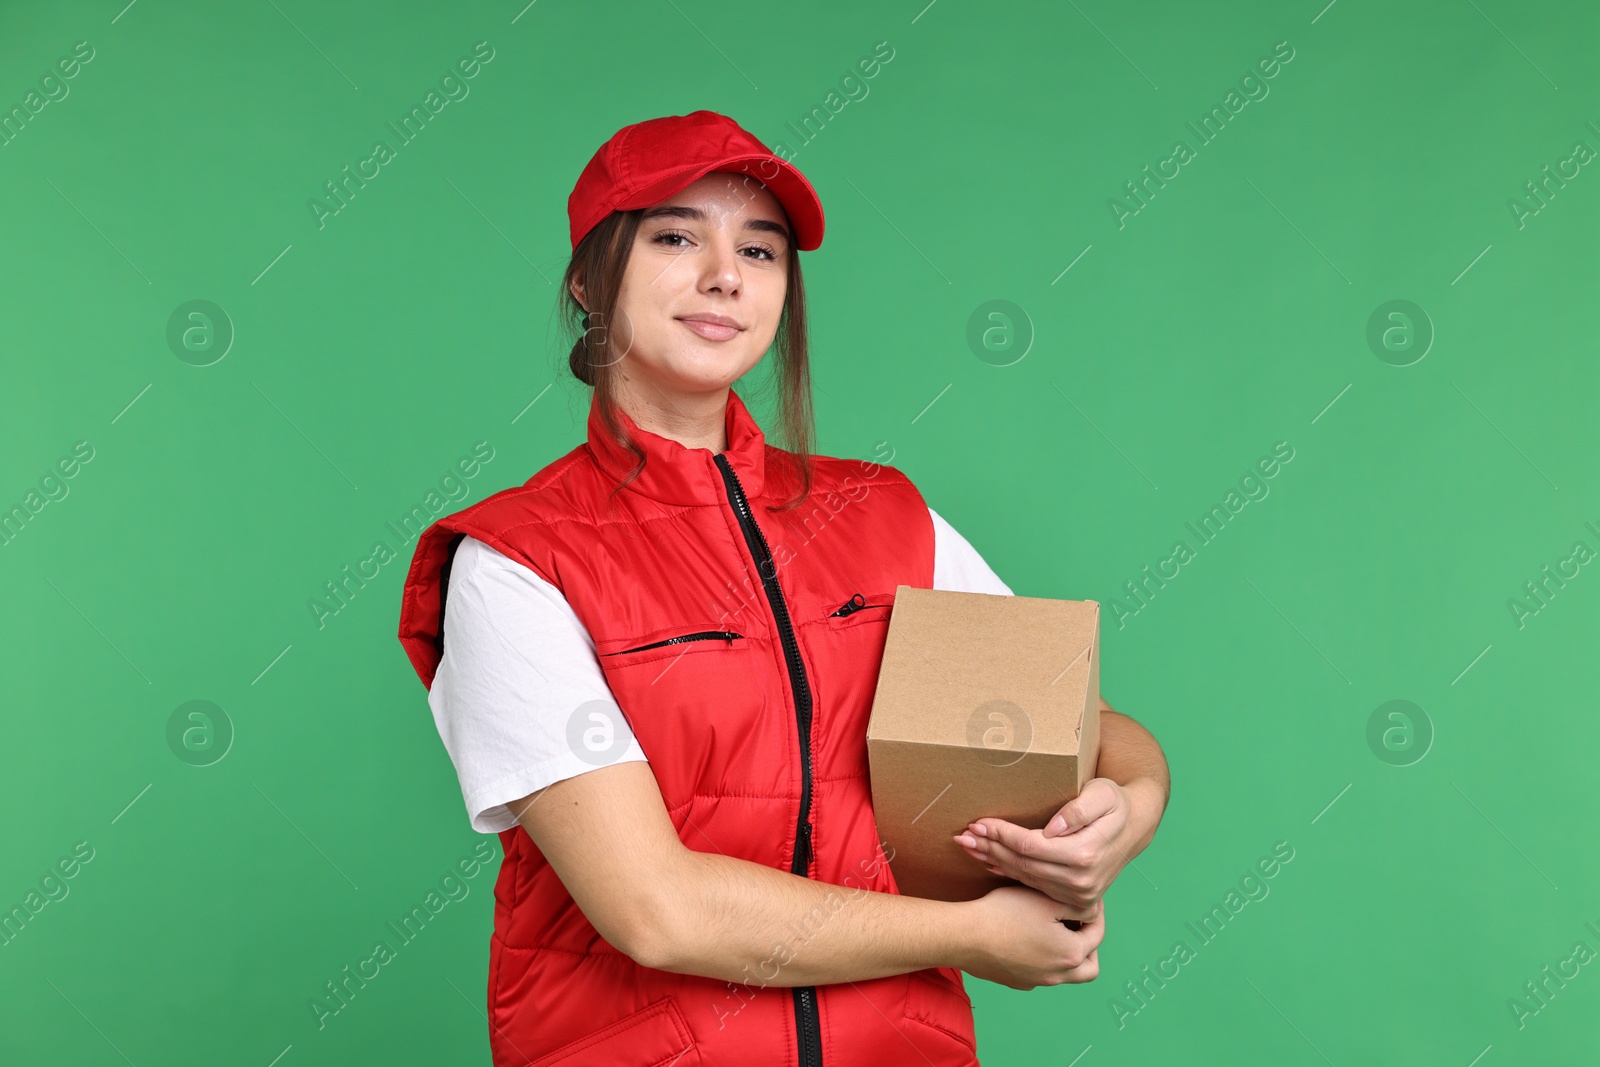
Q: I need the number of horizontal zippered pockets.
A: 2